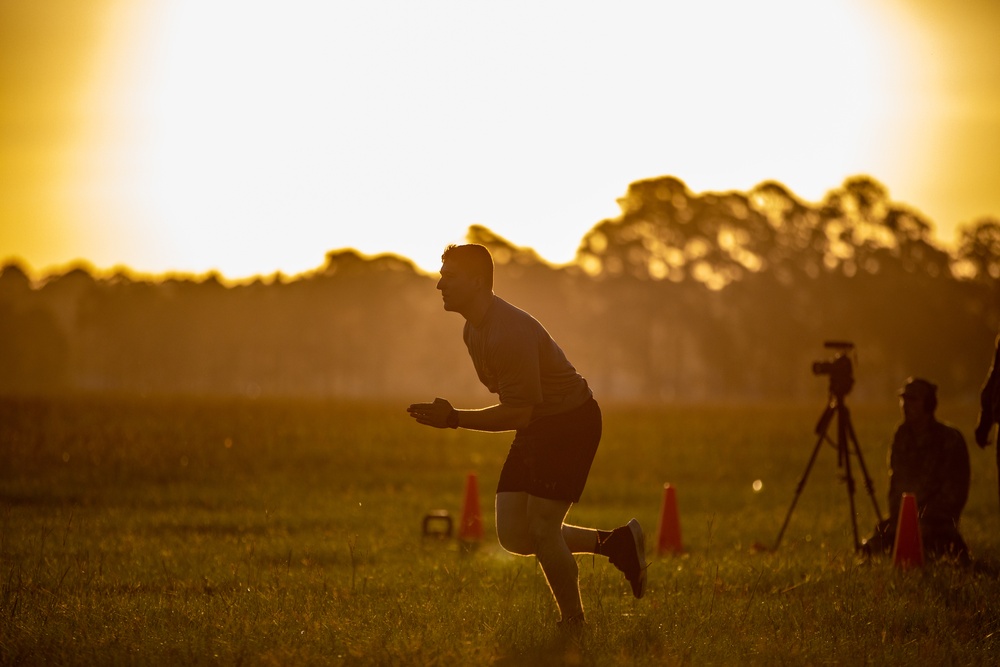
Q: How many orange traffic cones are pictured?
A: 3